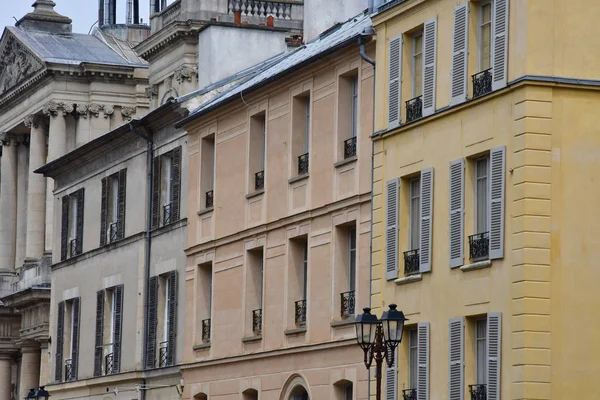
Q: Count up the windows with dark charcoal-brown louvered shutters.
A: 6